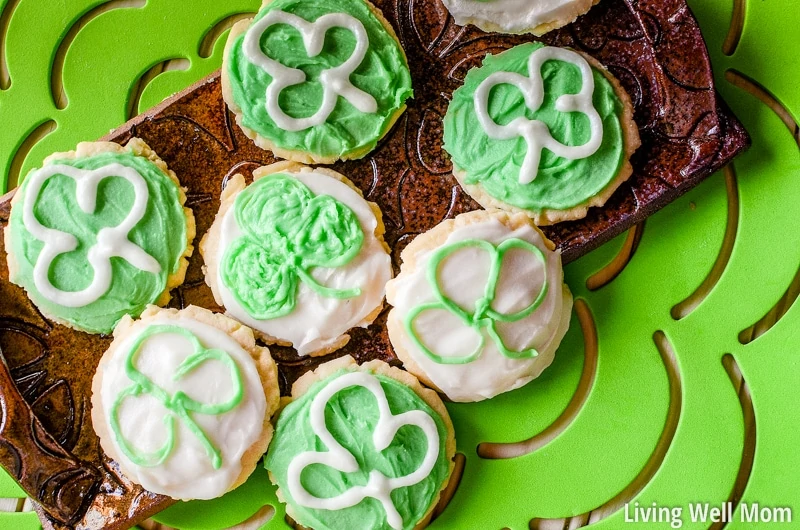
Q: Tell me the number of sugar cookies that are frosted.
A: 8